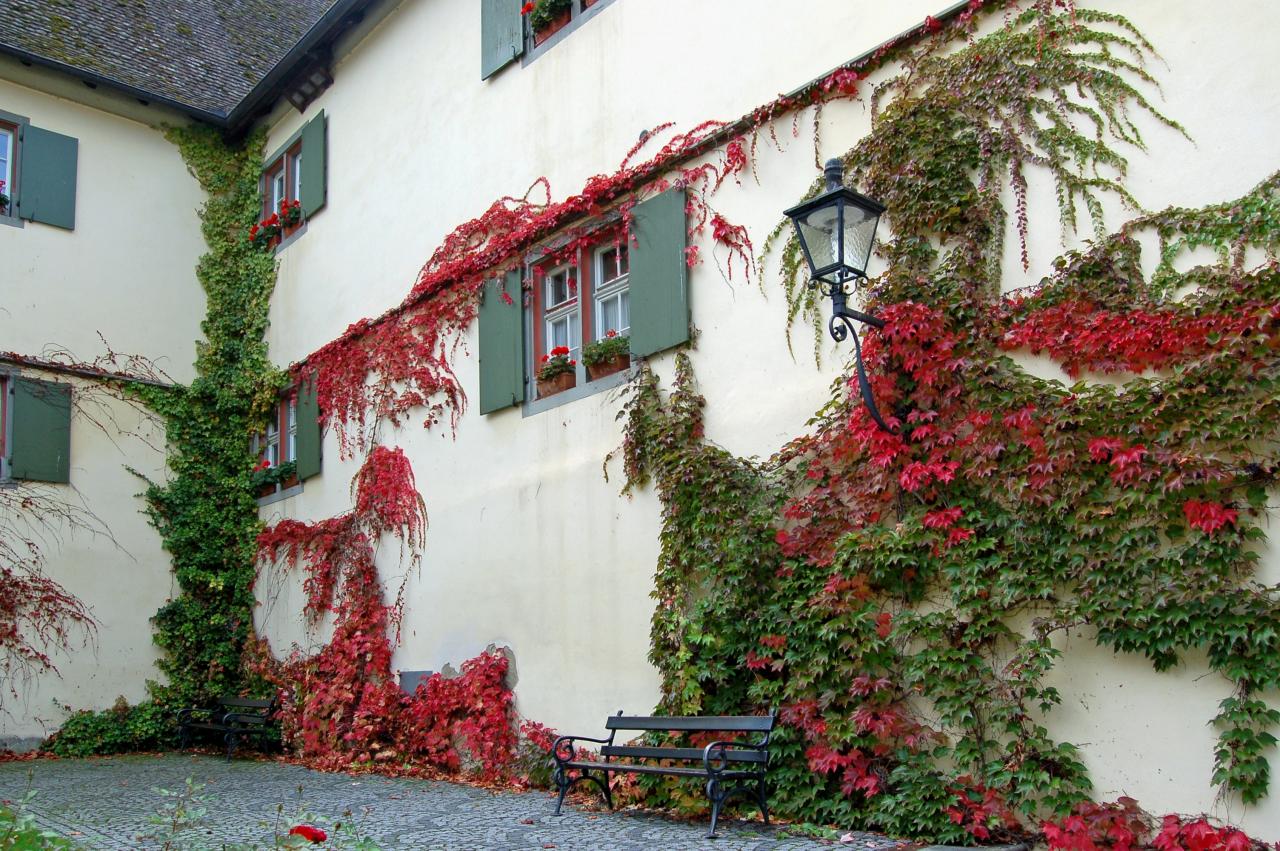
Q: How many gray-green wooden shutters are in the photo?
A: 7